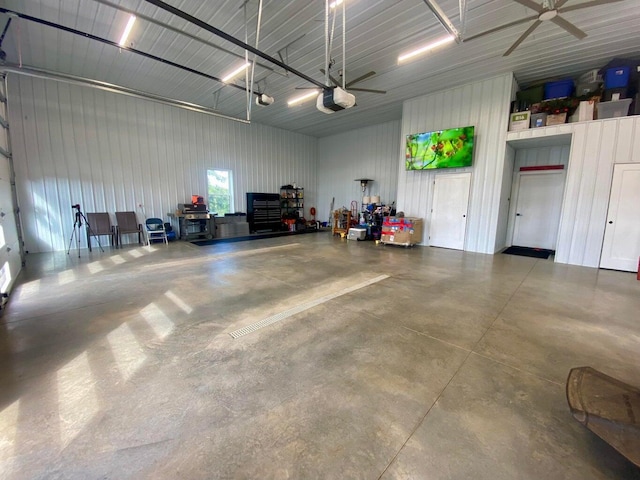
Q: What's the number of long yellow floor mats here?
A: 0